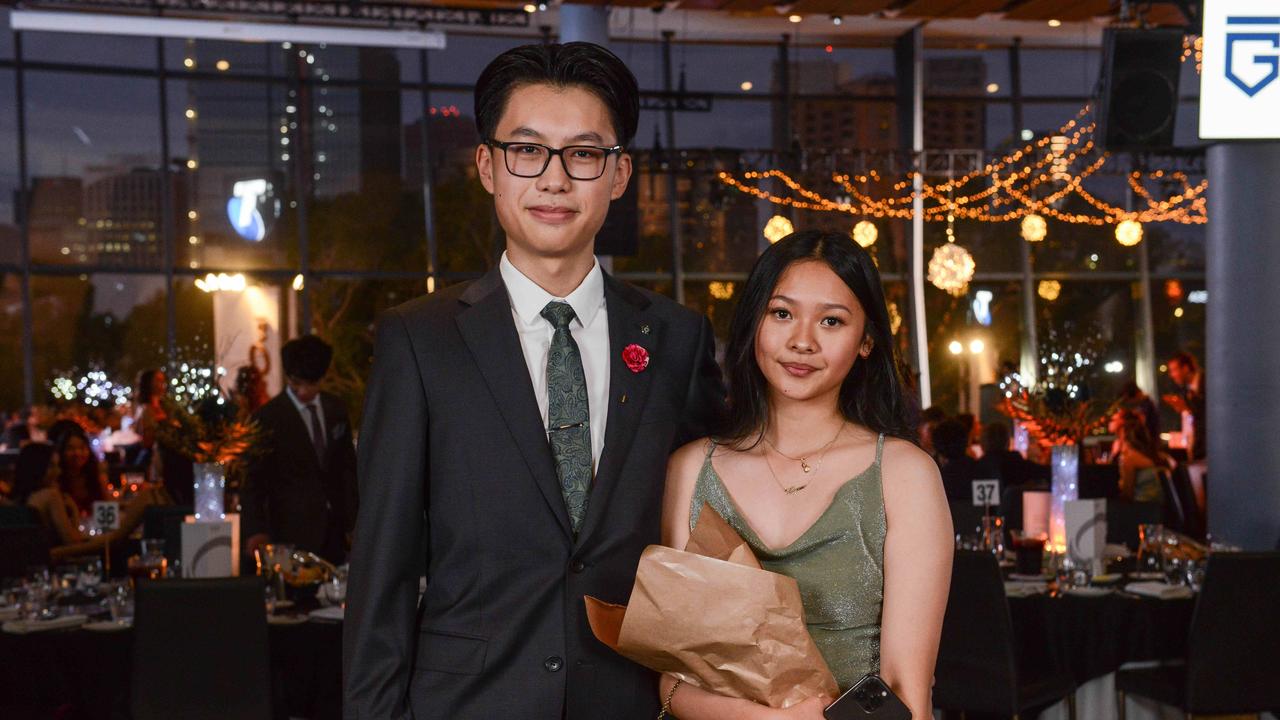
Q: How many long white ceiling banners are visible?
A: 1